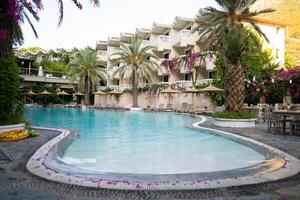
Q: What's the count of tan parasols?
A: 9